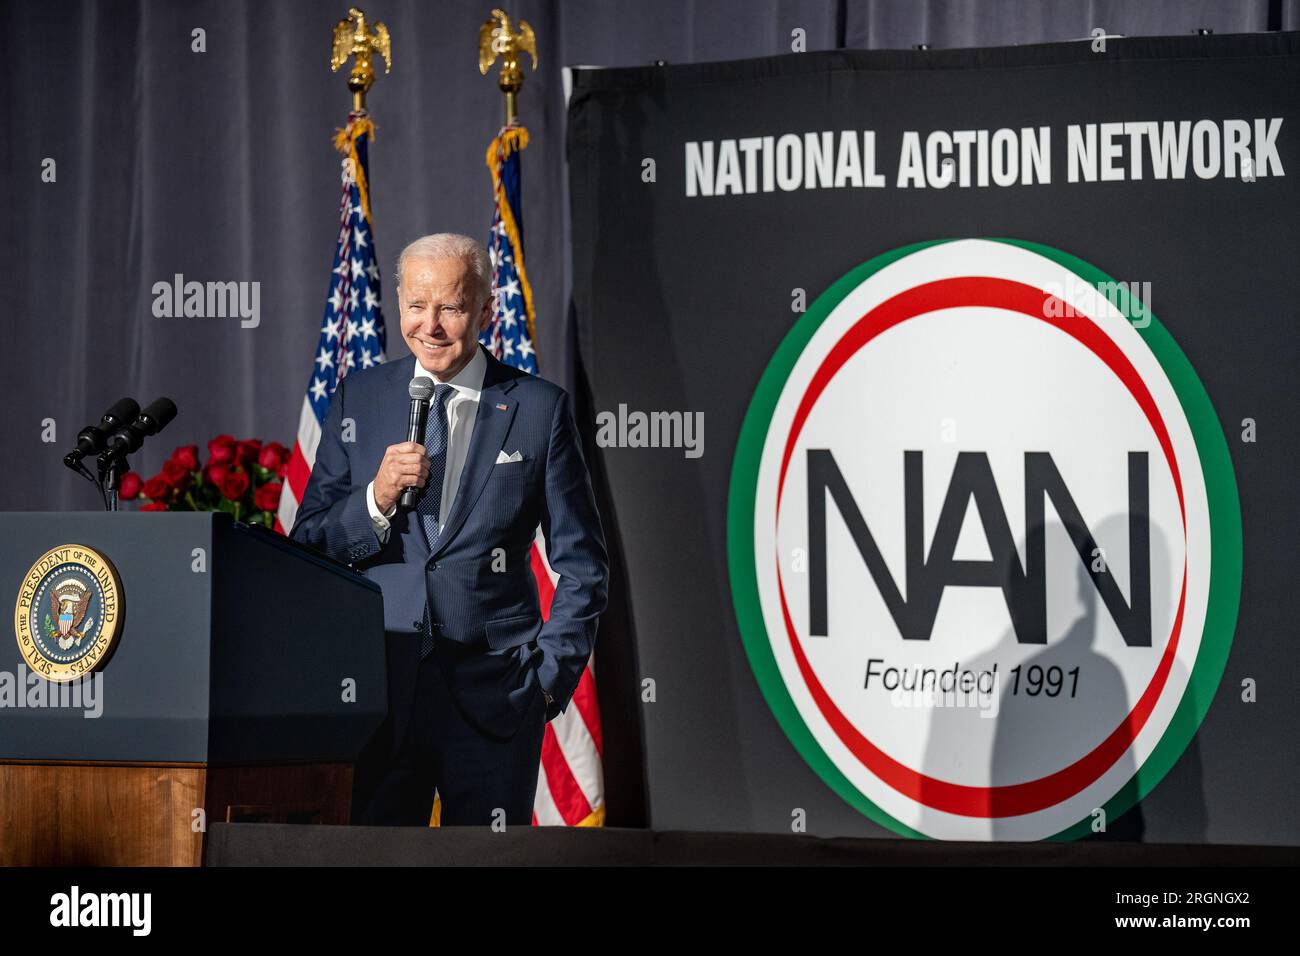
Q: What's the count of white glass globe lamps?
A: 0